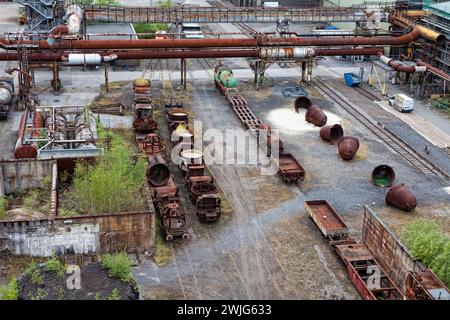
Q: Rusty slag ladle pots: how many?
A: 6